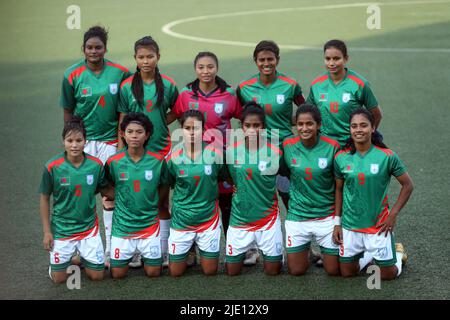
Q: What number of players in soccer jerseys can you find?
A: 11